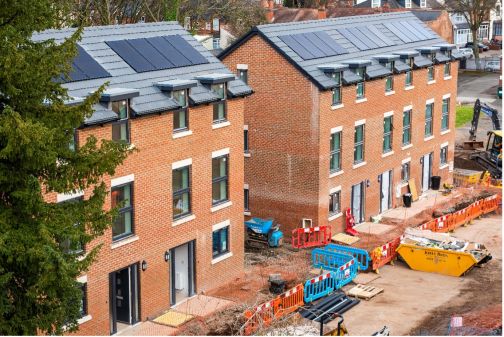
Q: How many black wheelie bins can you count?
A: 2